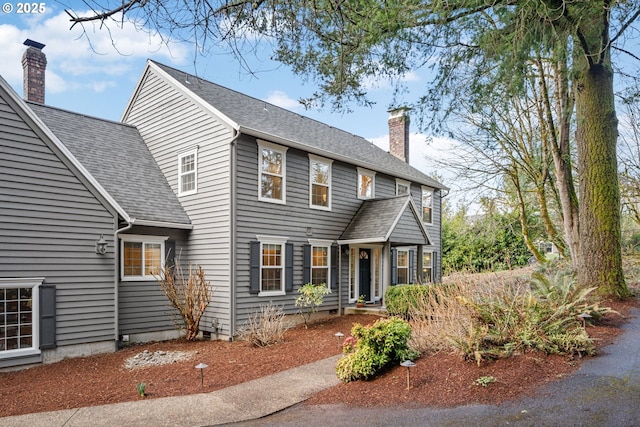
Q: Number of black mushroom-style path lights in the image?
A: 4